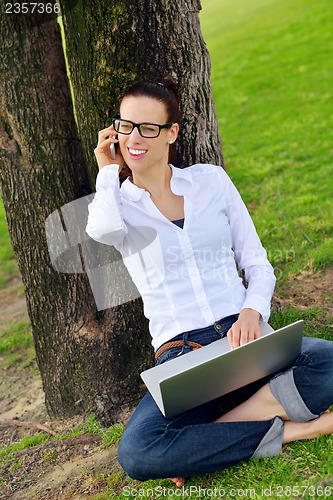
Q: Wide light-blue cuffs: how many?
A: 2